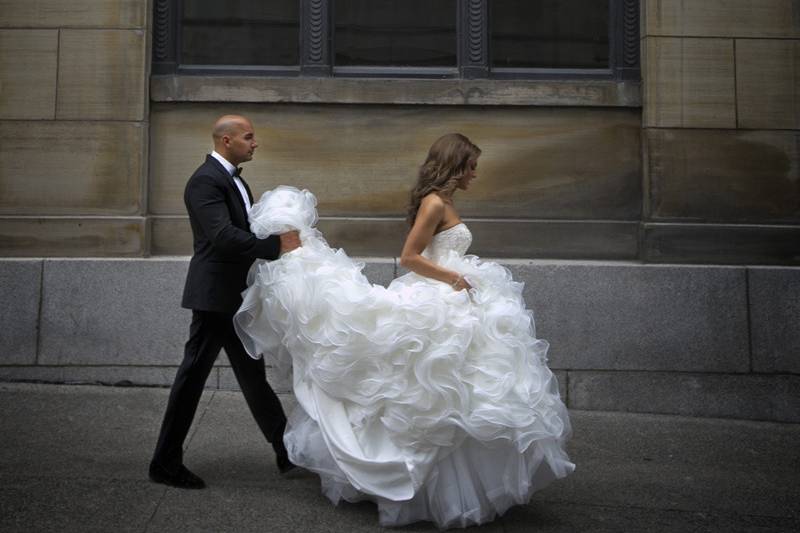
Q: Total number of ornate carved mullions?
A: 4